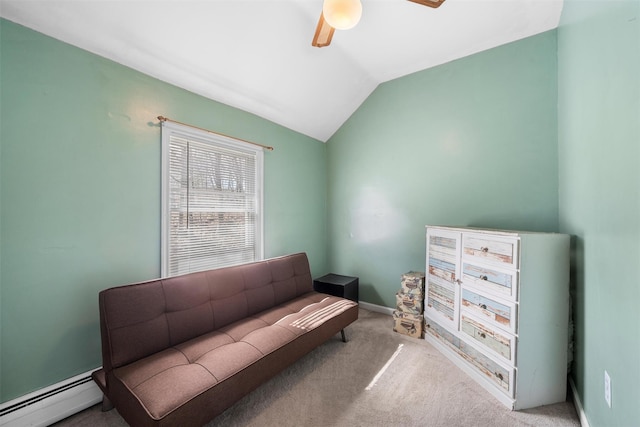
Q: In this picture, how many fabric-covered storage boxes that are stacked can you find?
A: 3